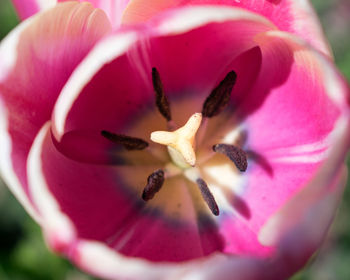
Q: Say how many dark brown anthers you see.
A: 6